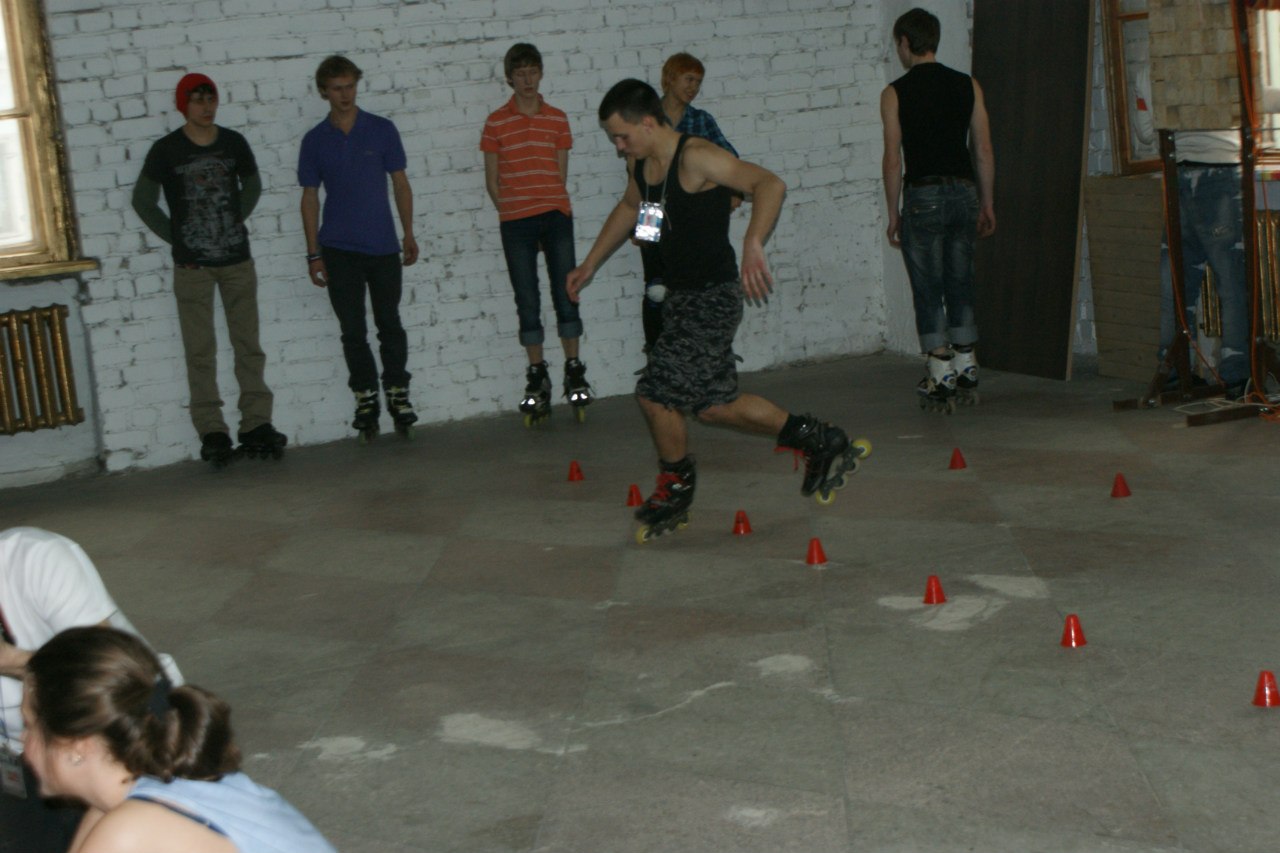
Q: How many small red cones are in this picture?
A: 9